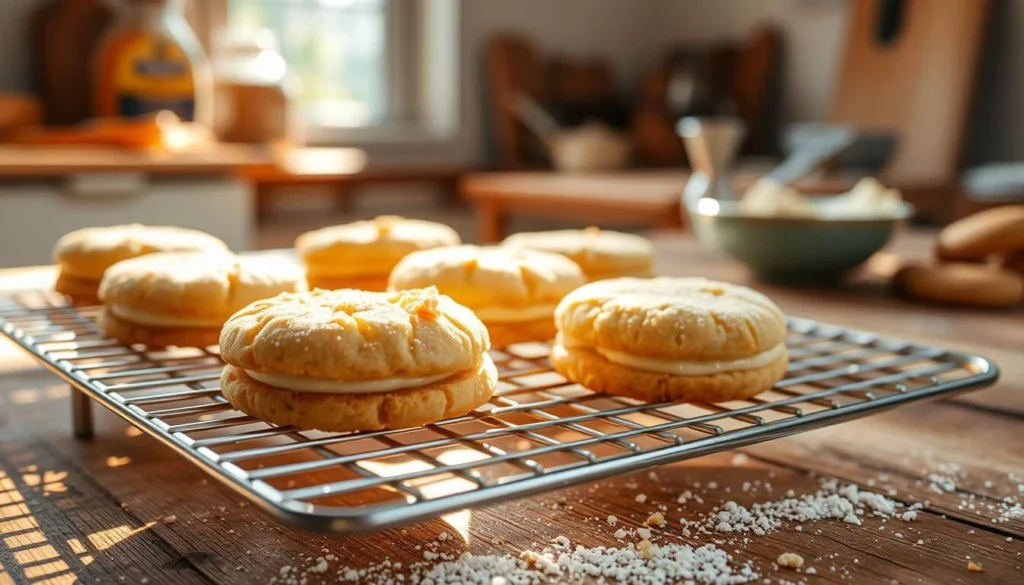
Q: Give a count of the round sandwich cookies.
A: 7